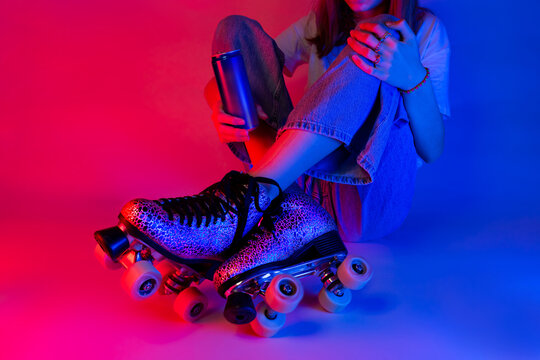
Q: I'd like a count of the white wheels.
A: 8